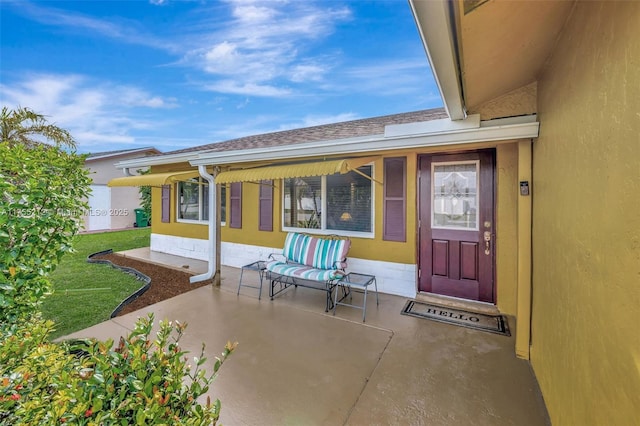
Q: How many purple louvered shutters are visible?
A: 4